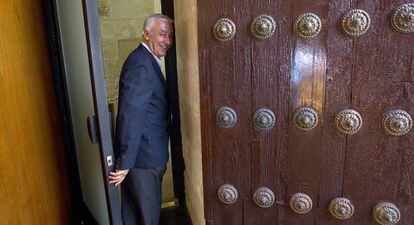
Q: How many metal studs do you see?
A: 15